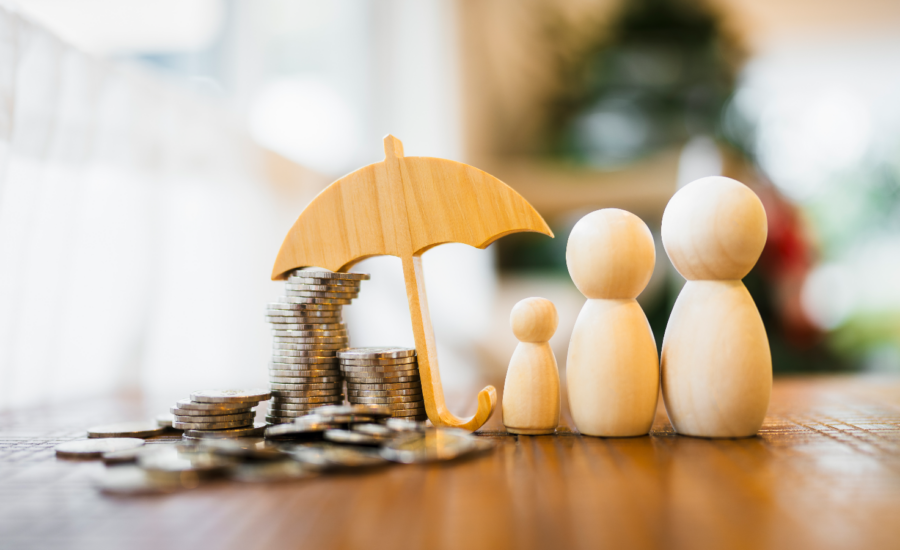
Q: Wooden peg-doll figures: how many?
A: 3